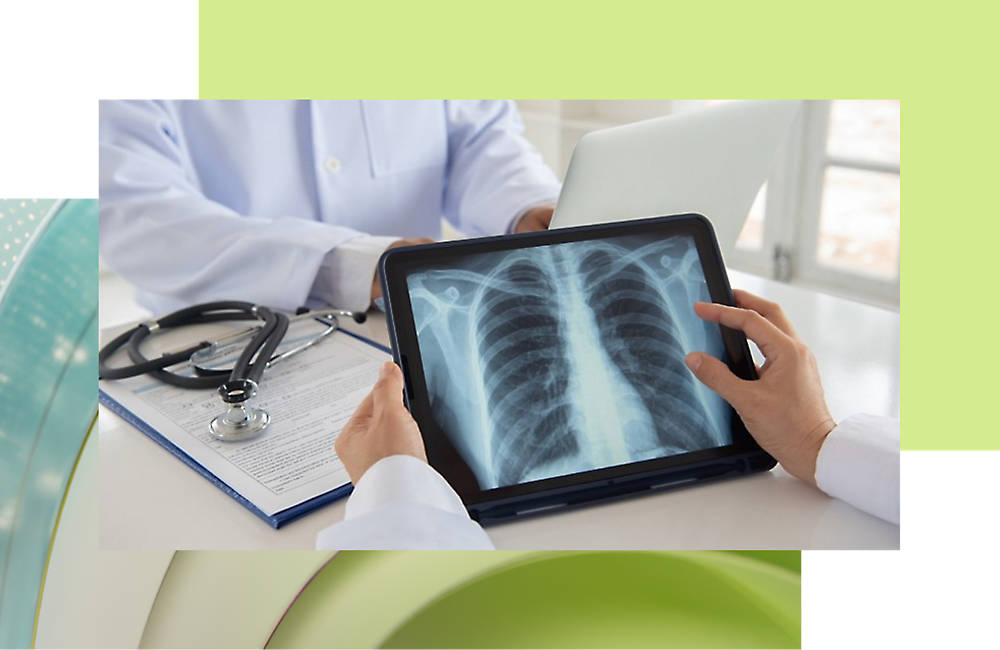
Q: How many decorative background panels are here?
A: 2